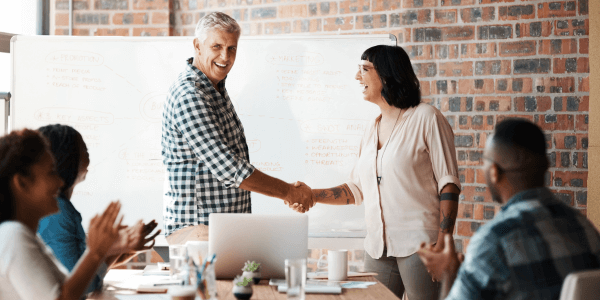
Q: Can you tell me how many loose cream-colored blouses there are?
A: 1